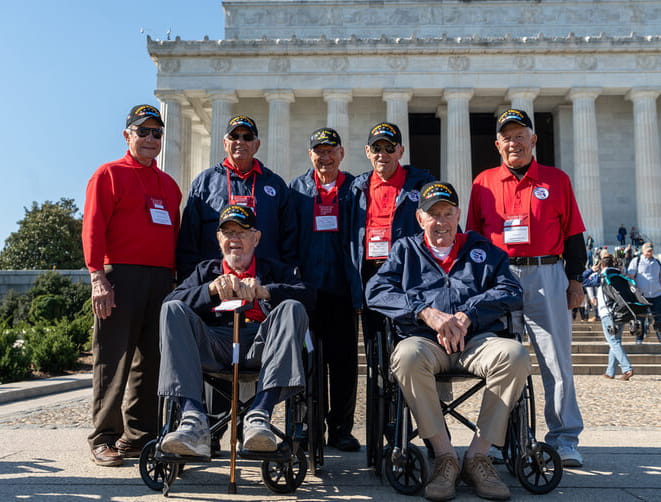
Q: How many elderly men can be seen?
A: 7